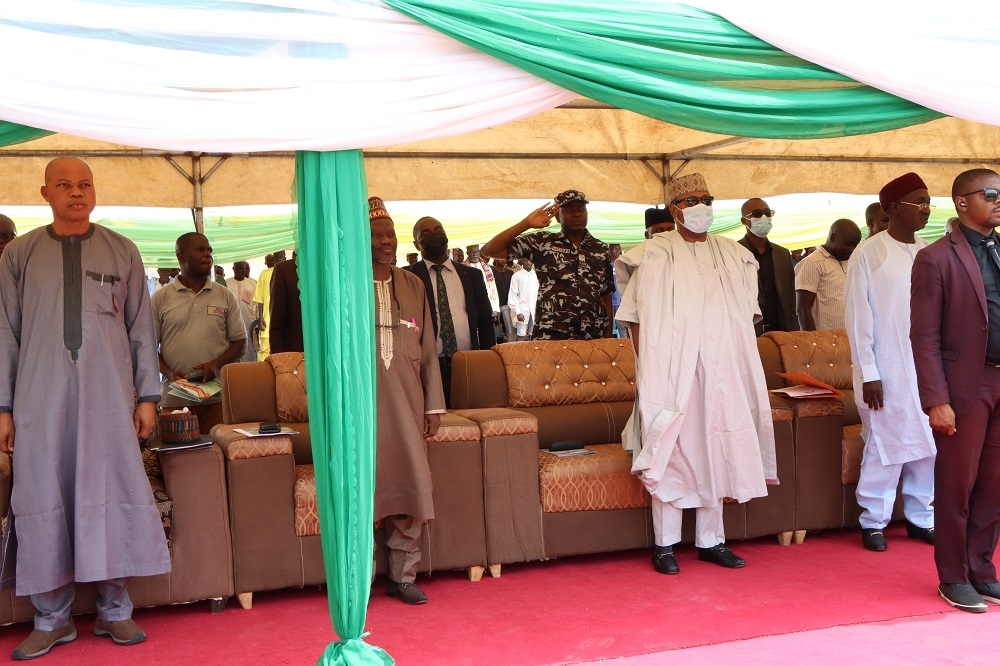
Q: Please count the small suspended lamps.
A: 0